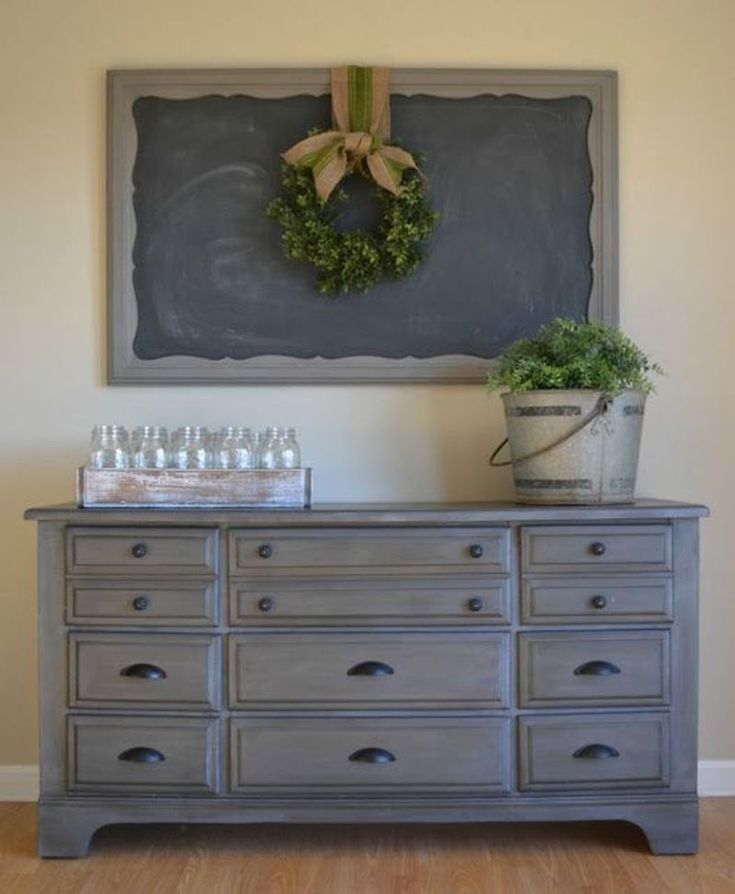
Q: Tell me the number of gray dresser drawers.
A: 12